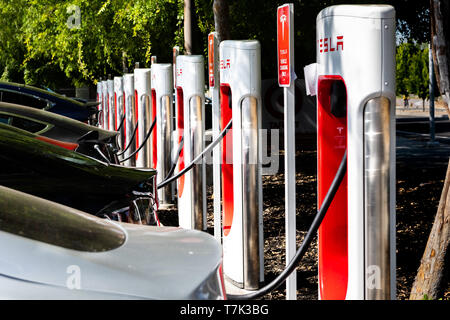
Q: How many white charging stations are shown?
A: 10